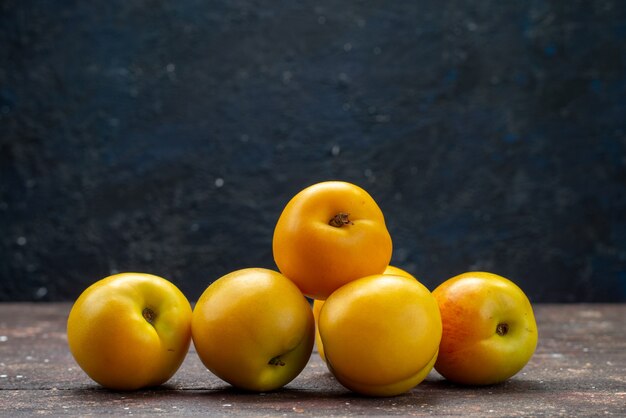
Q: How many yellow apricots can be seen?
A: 6